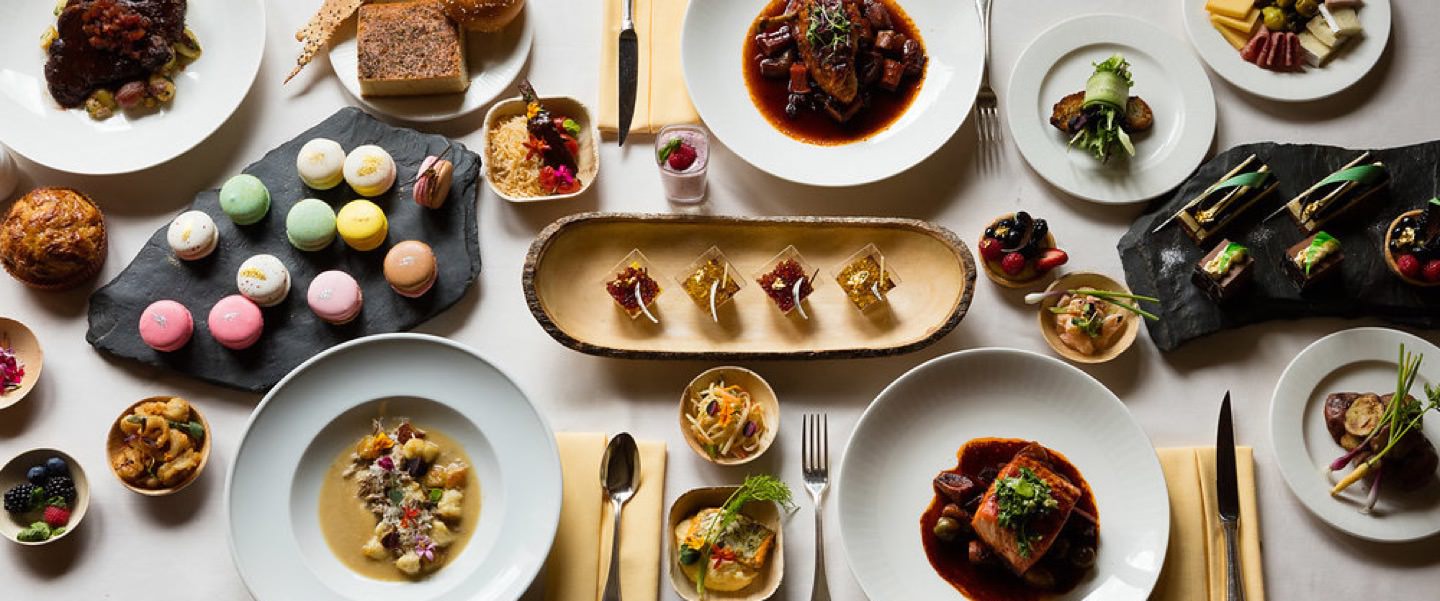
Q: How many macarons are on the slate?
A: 12